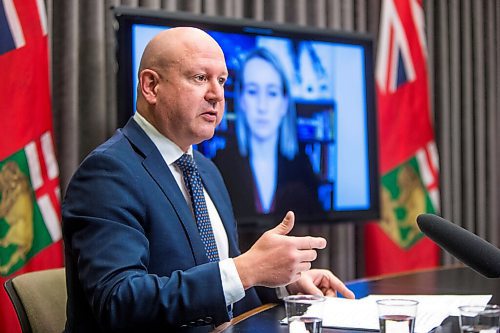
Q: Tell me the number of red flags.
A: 2